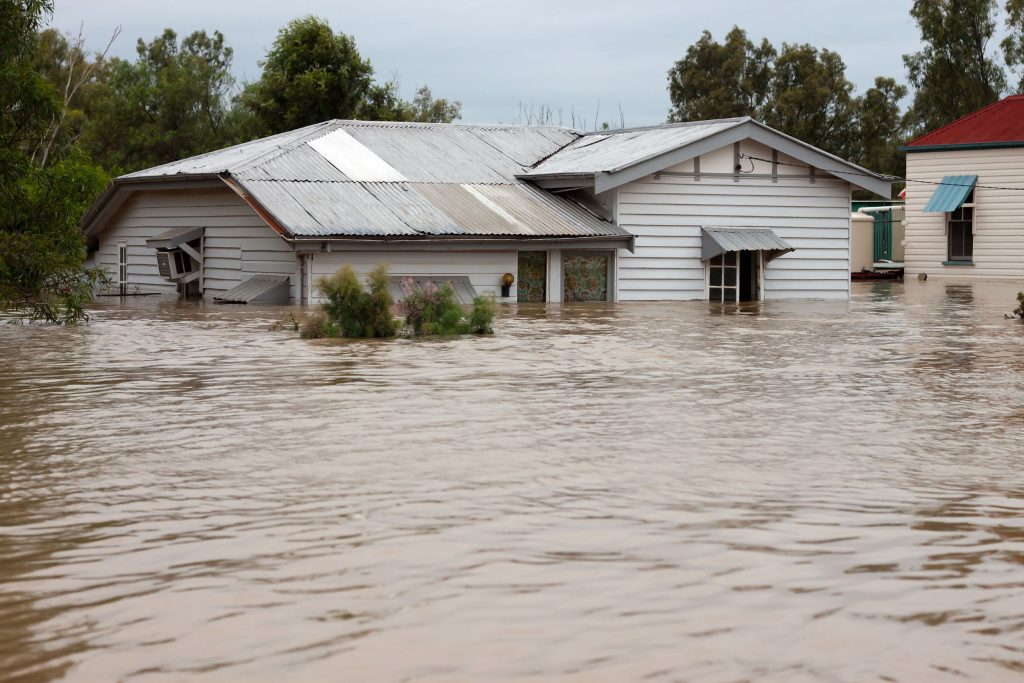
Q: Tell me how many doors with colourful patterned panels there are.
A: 2